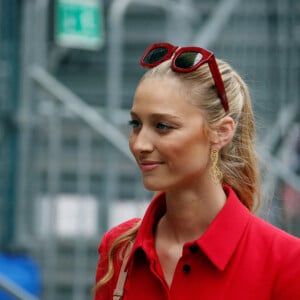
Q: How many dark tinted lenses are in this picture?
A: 2